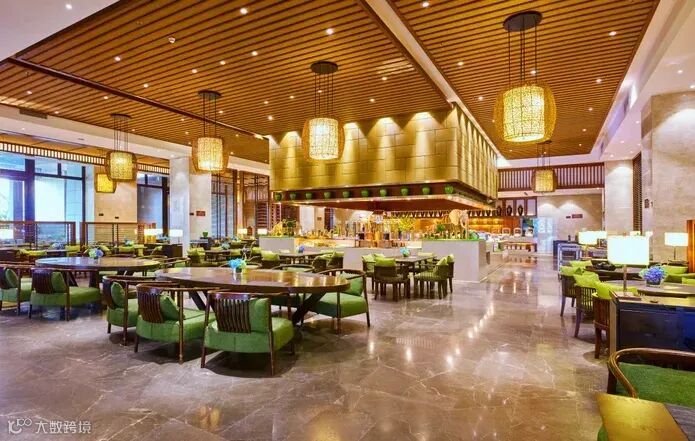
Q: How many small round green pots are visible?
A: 10